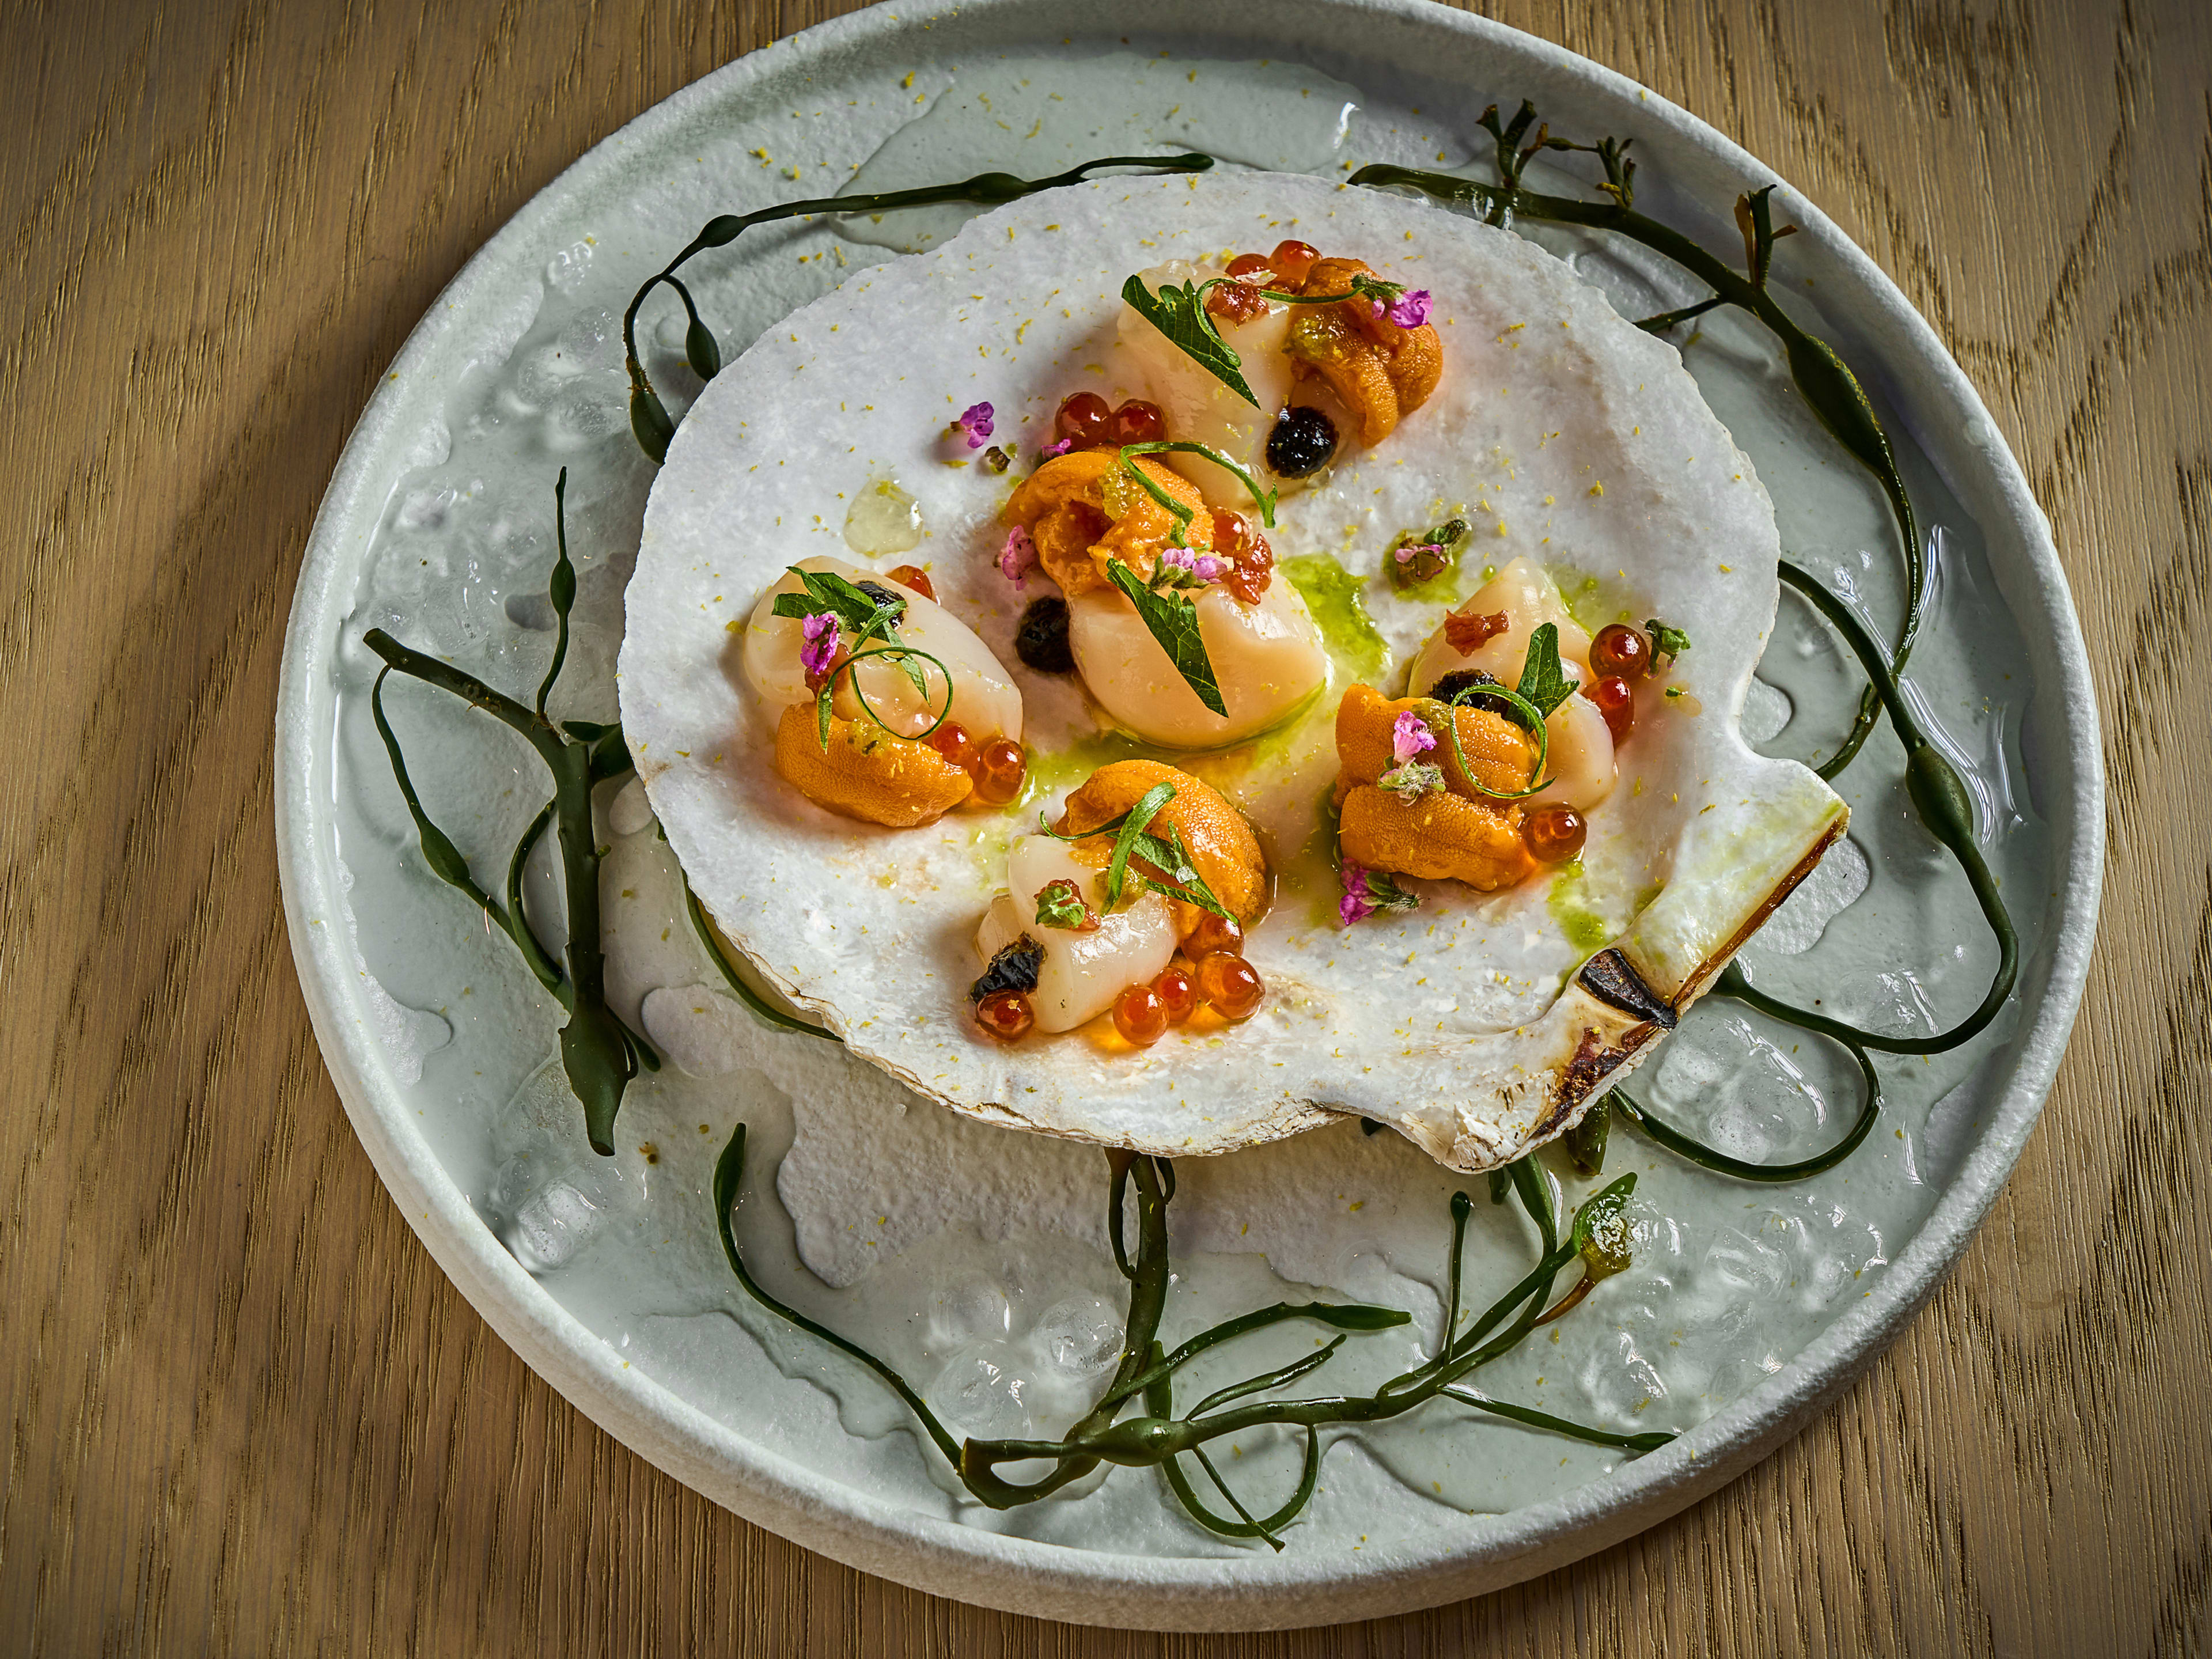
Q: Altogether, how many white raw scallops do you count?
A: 5